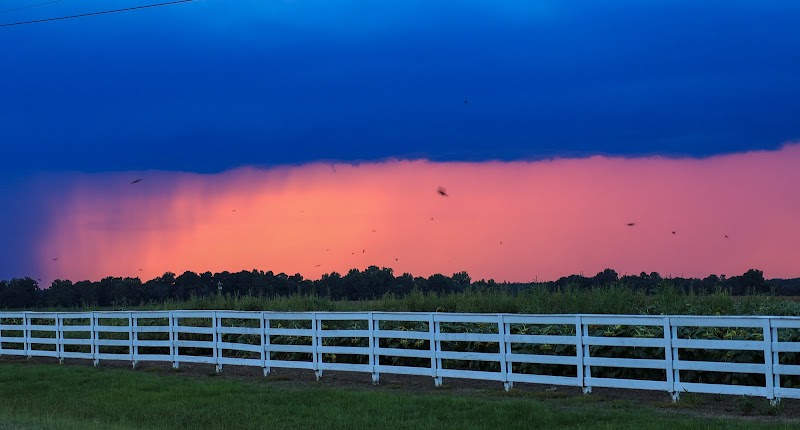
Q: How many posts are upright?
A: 14